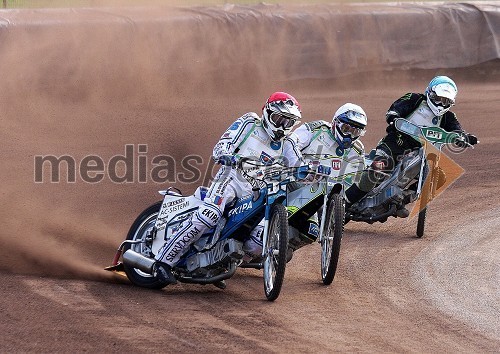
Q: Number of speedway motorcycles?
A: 3